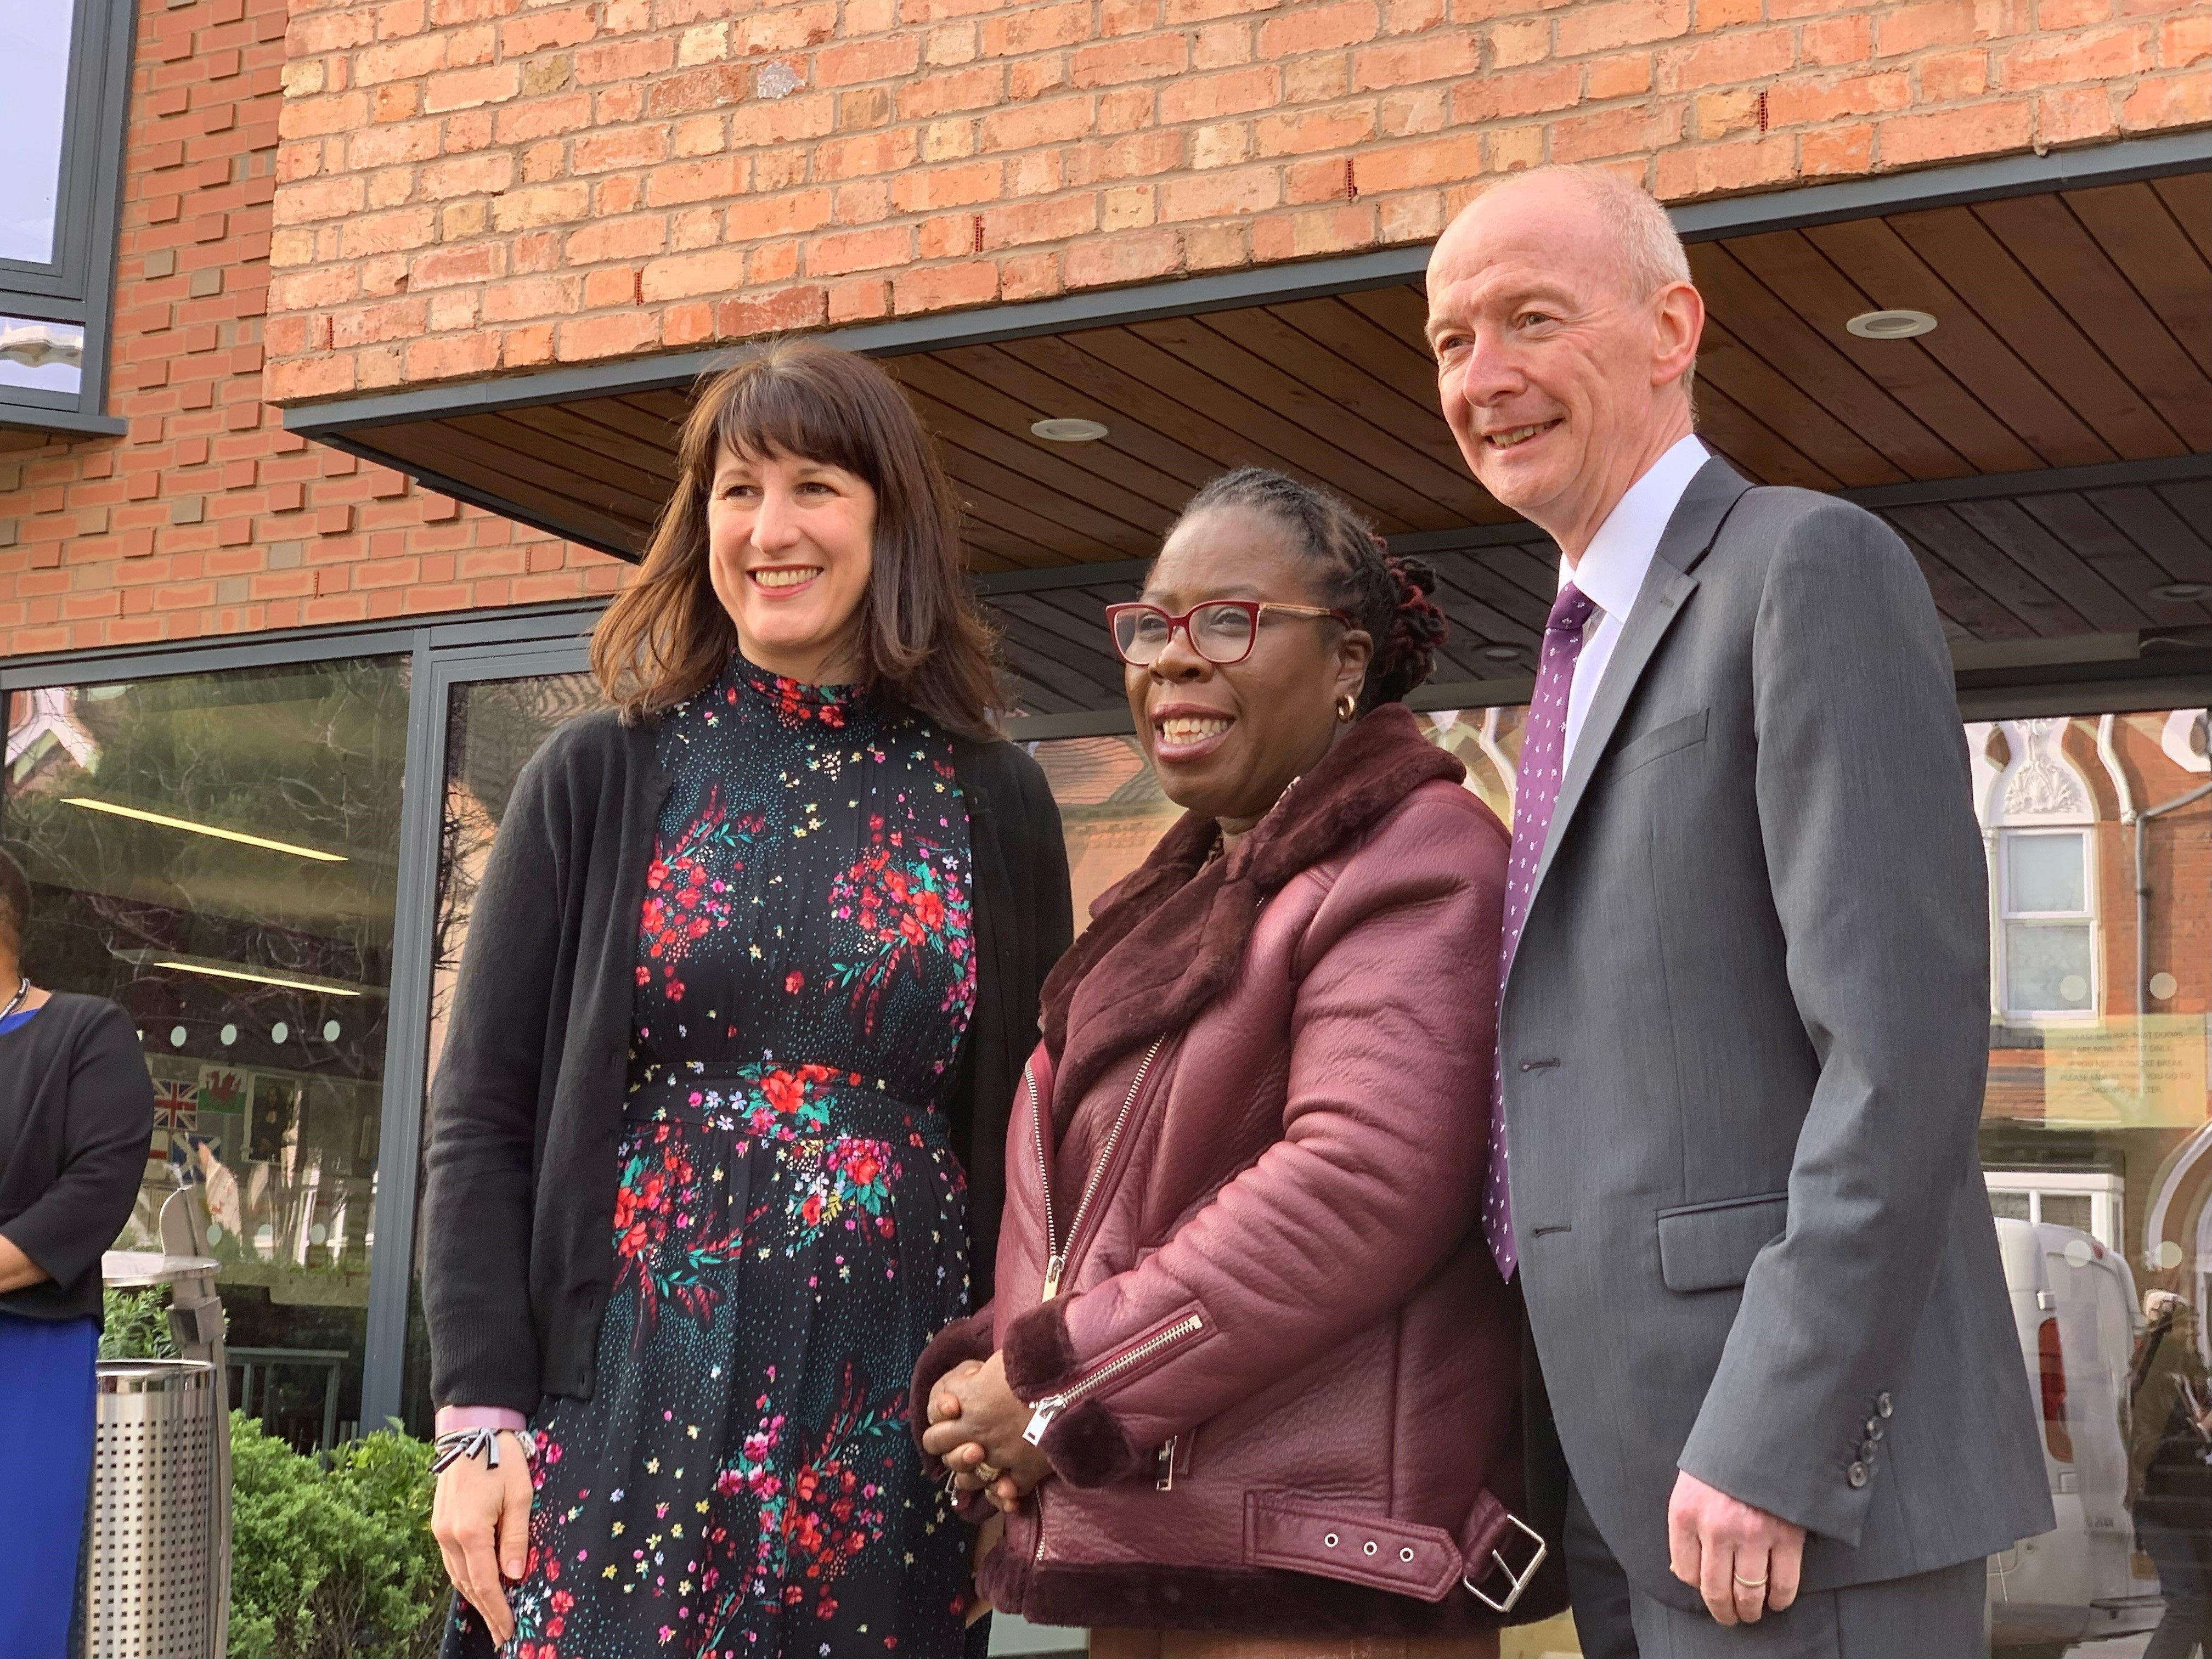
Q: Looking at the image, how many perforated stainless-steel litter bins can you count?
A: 1